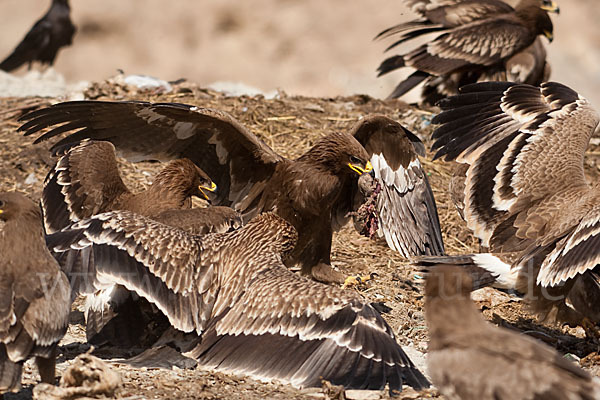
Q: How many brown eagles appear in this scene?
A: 8